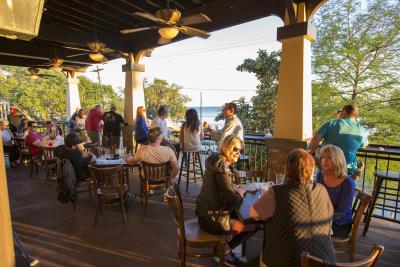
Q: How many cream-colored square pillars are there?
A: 3